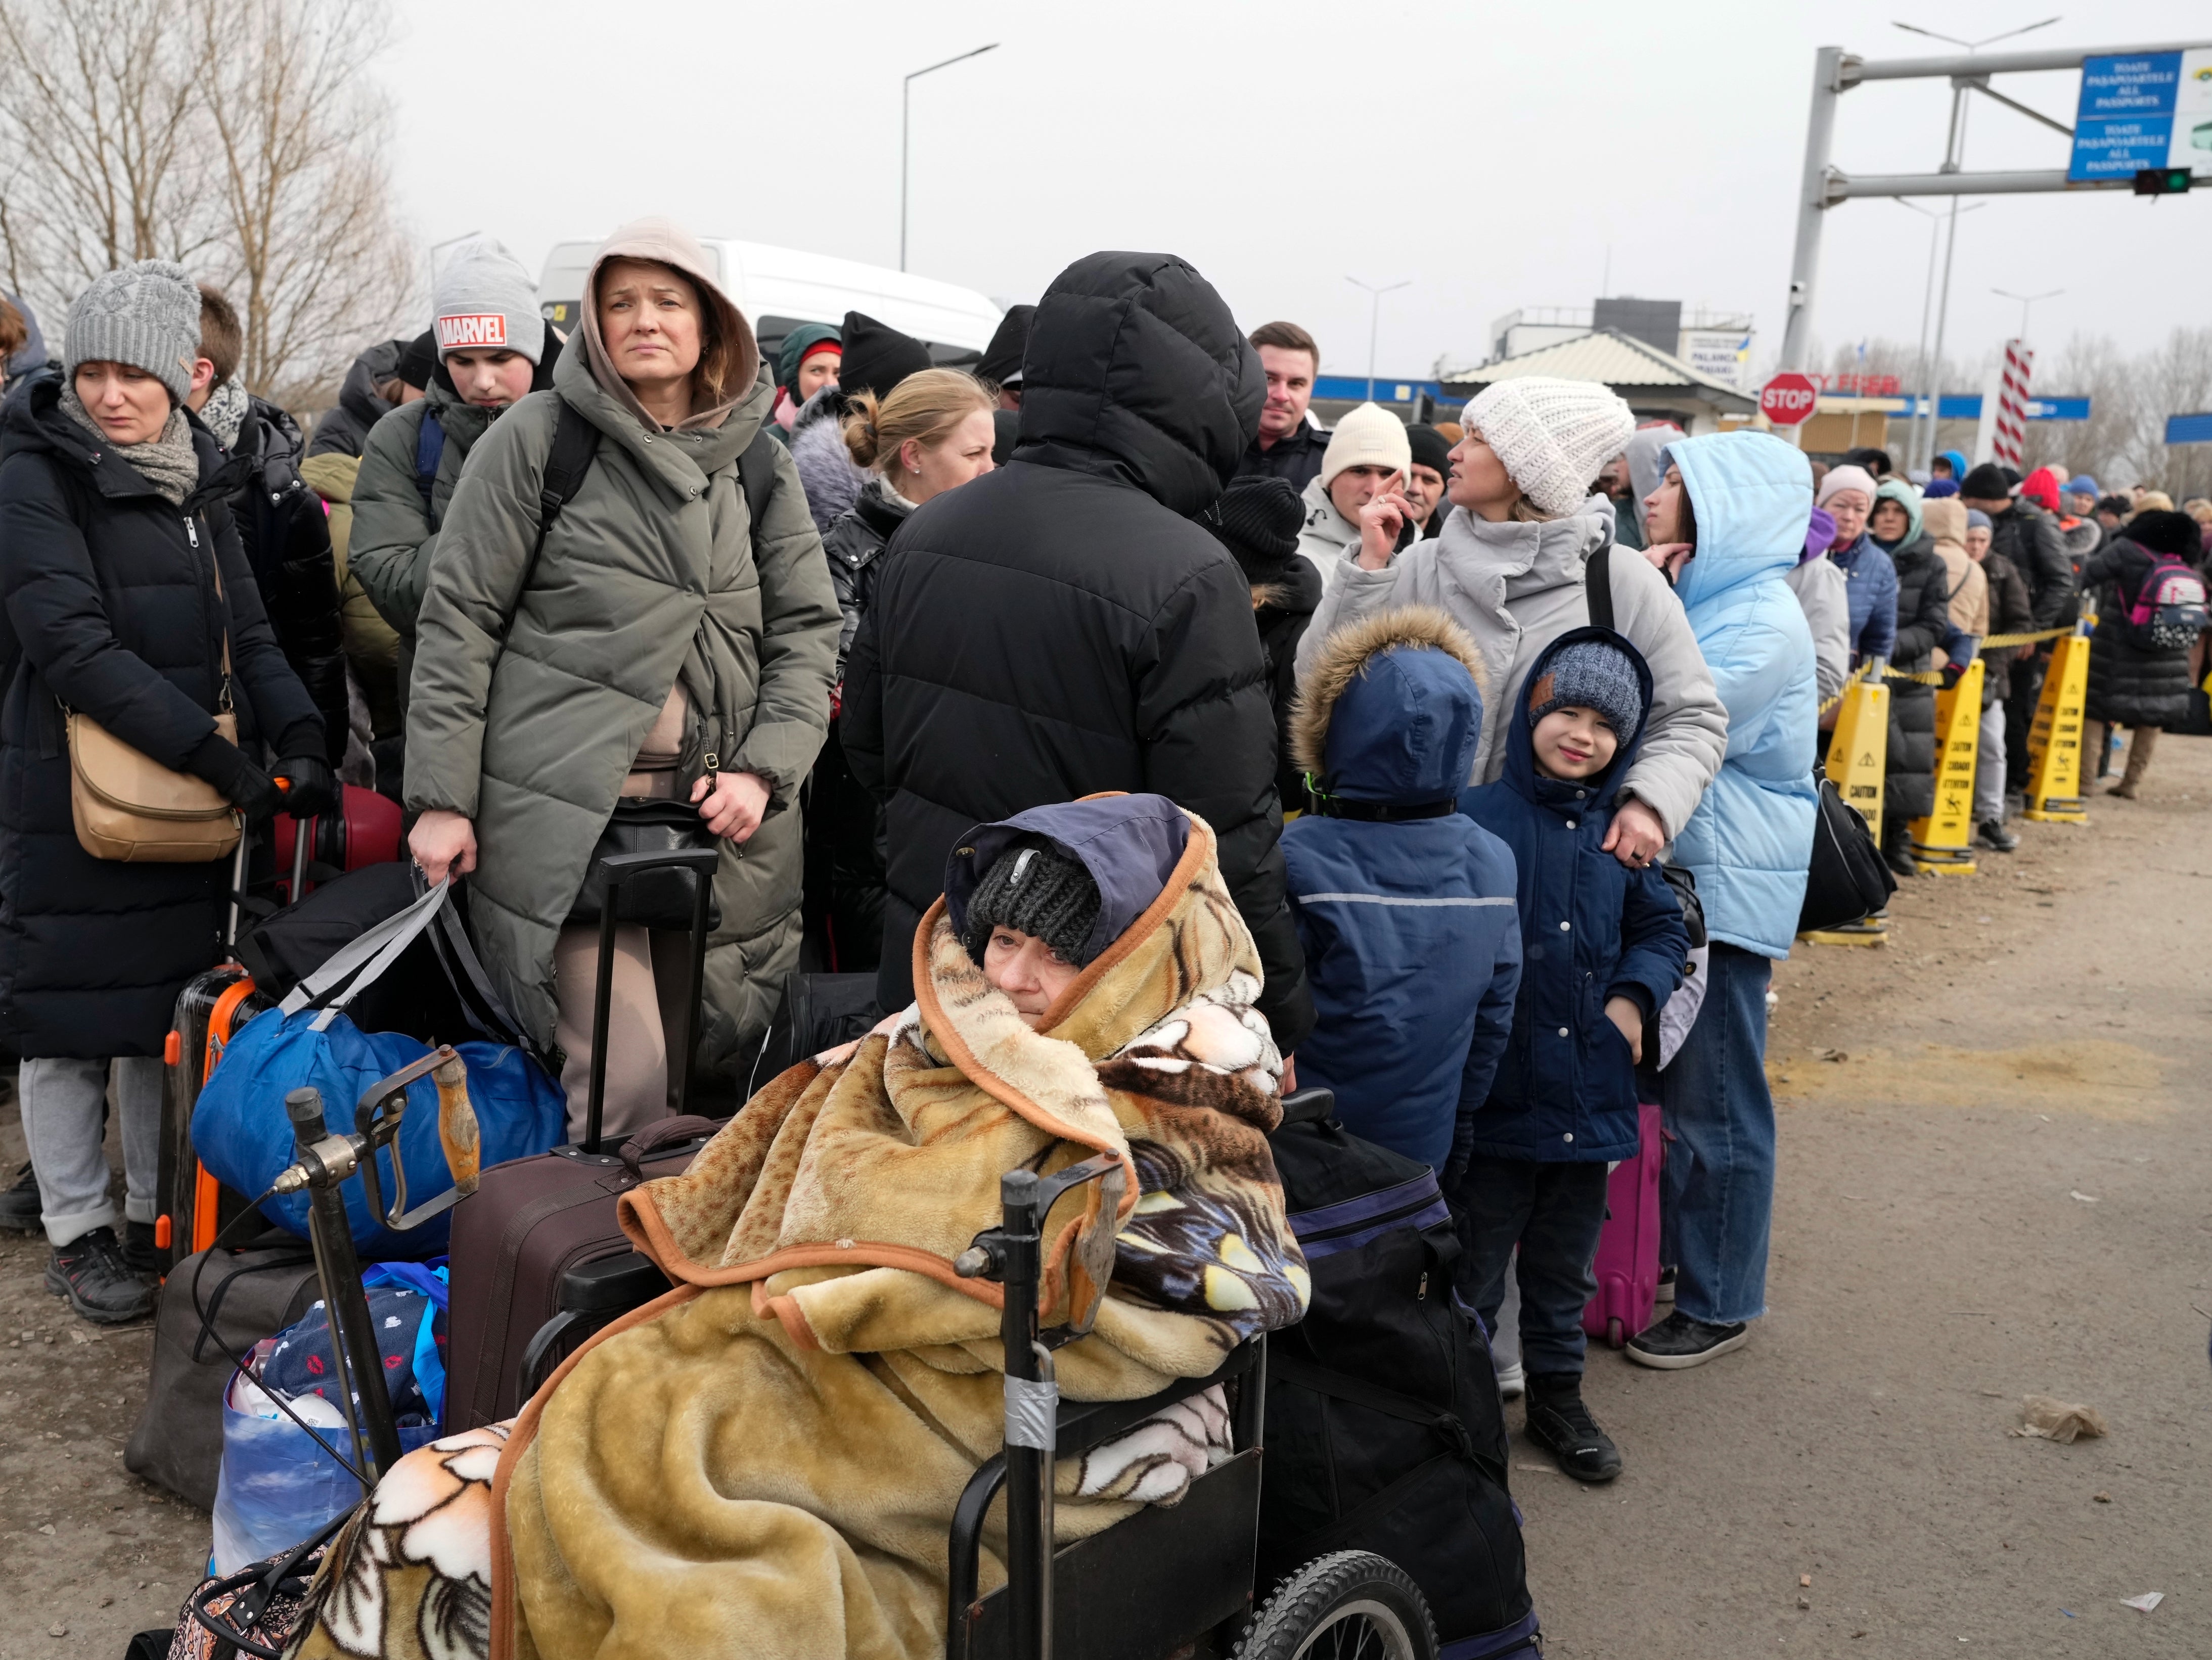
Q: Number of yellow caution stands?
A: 3